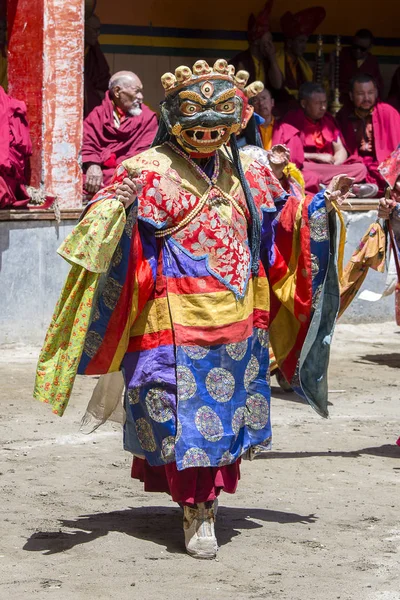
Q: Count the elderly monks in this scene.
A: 1